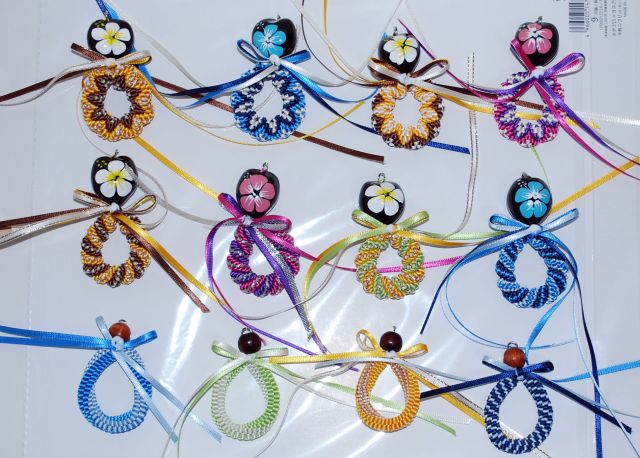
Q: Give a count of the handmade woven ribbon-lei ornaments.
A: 12